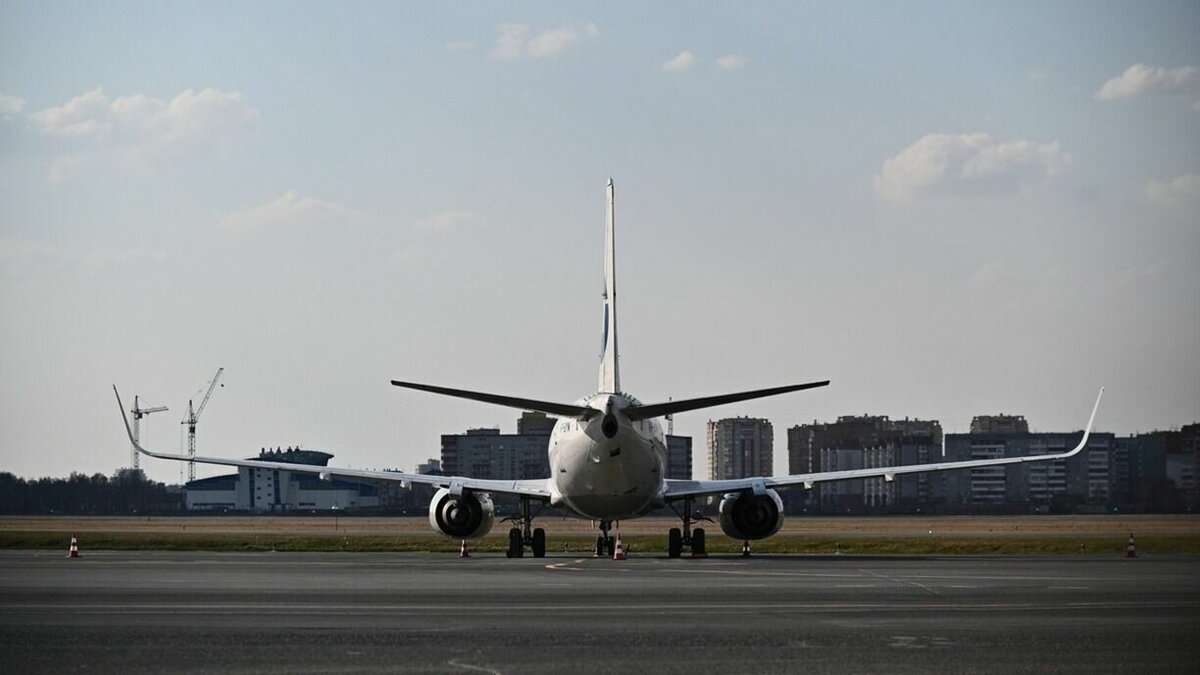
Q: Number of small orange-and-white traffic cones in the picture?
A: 5